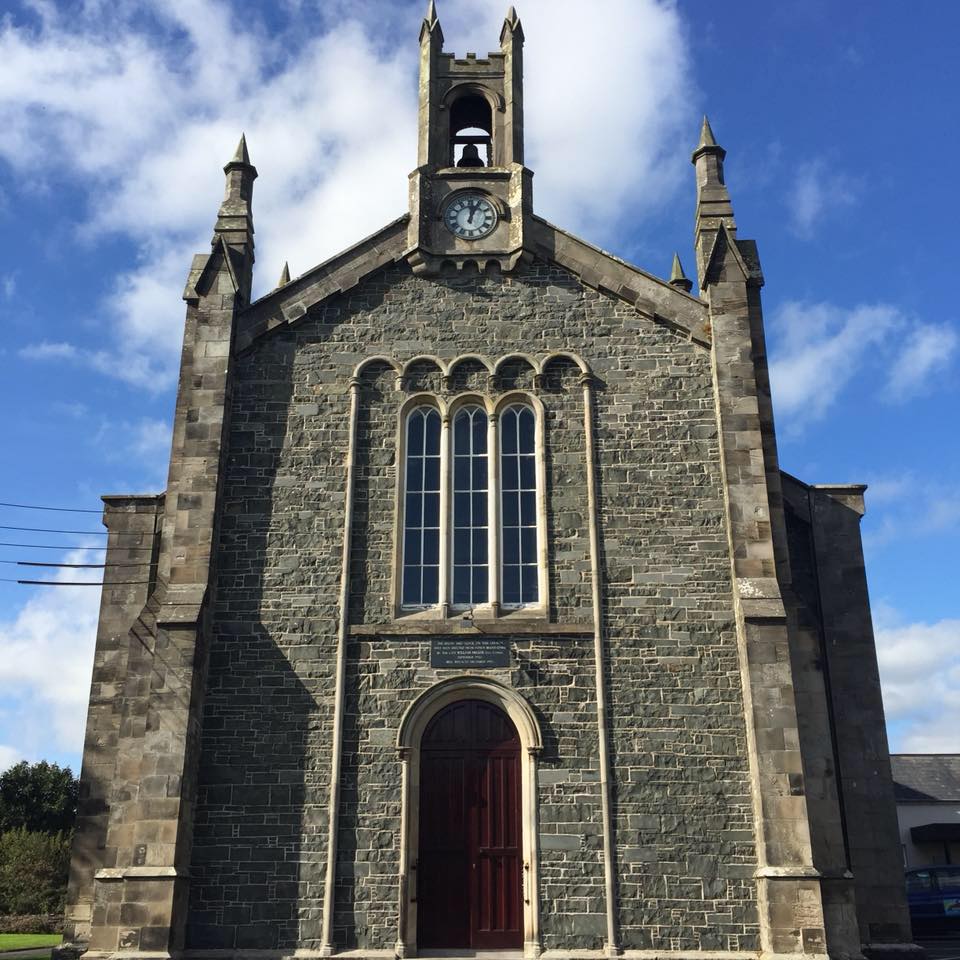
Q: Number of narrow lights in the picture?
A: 3